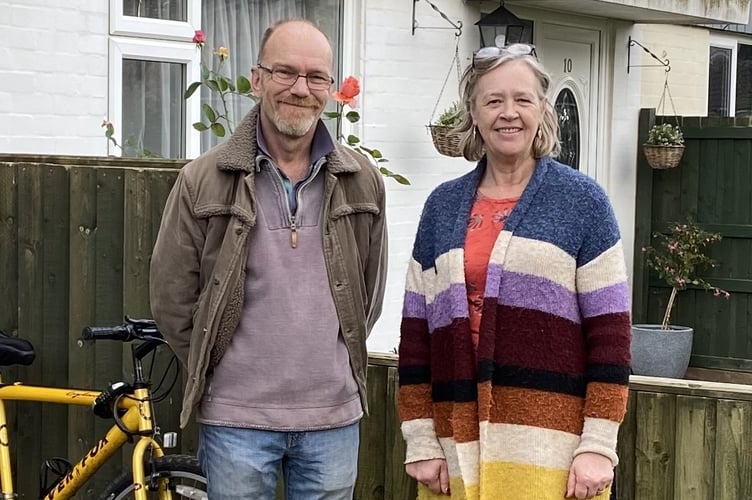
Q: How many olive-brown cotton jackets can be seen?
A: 1